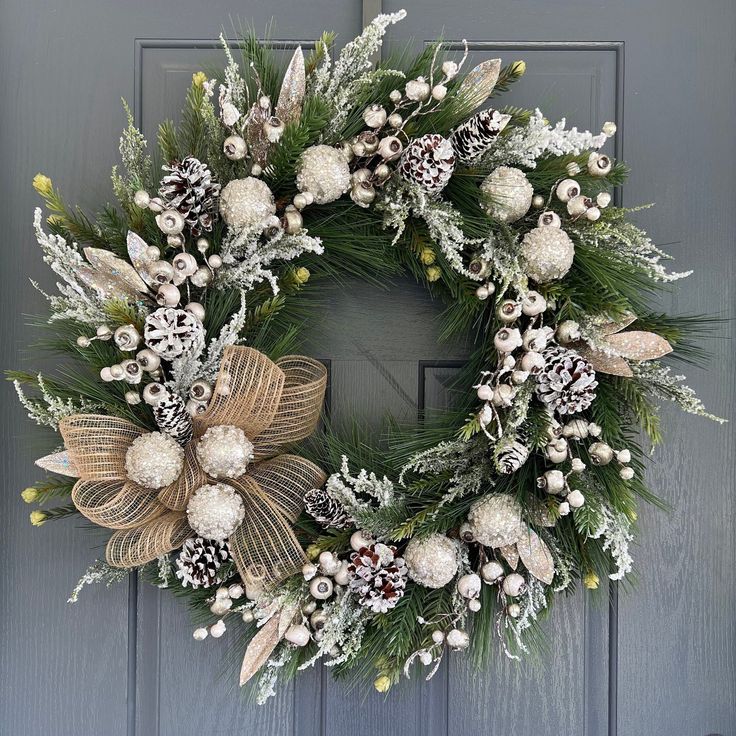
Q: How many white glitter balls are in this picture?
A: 9